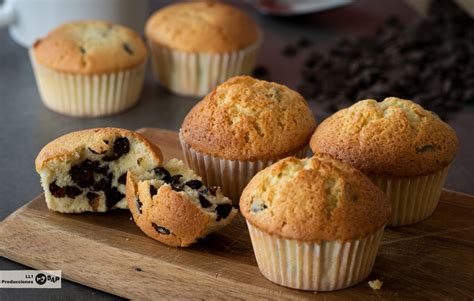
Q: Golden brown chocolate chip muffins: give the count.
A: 6